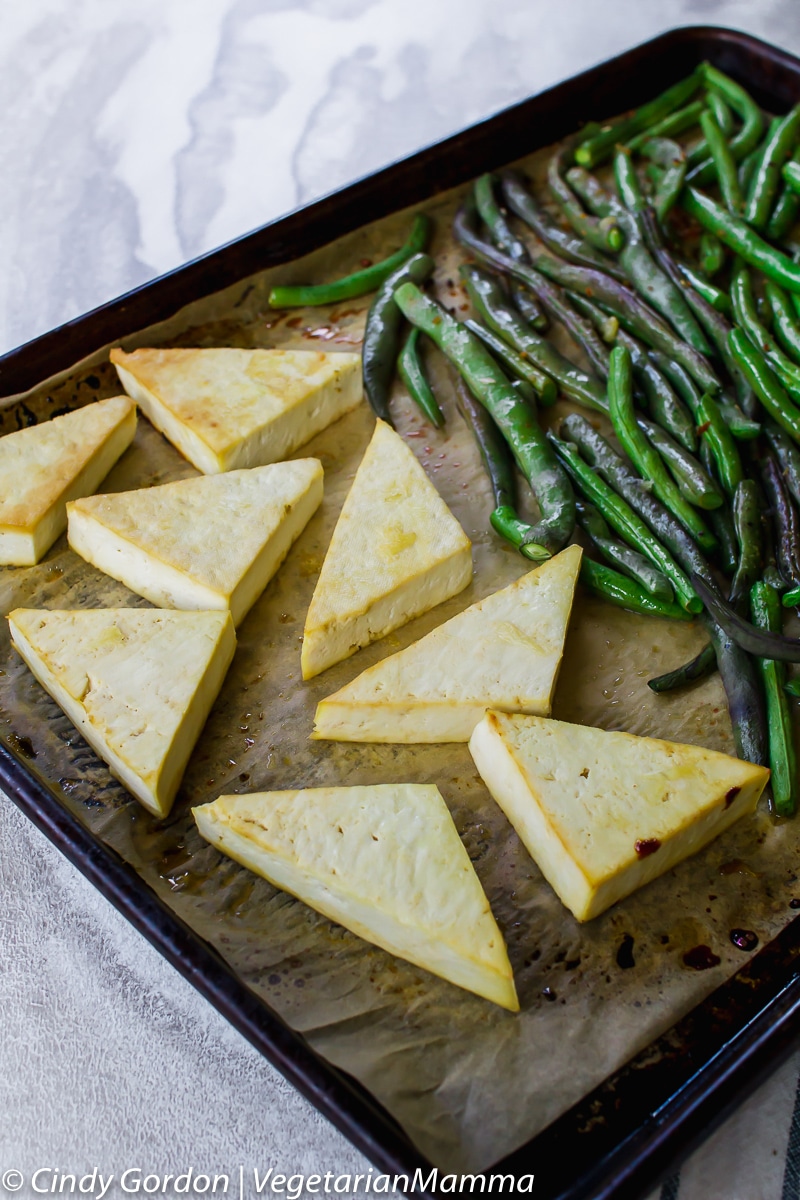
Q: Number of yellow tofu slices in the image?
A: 8